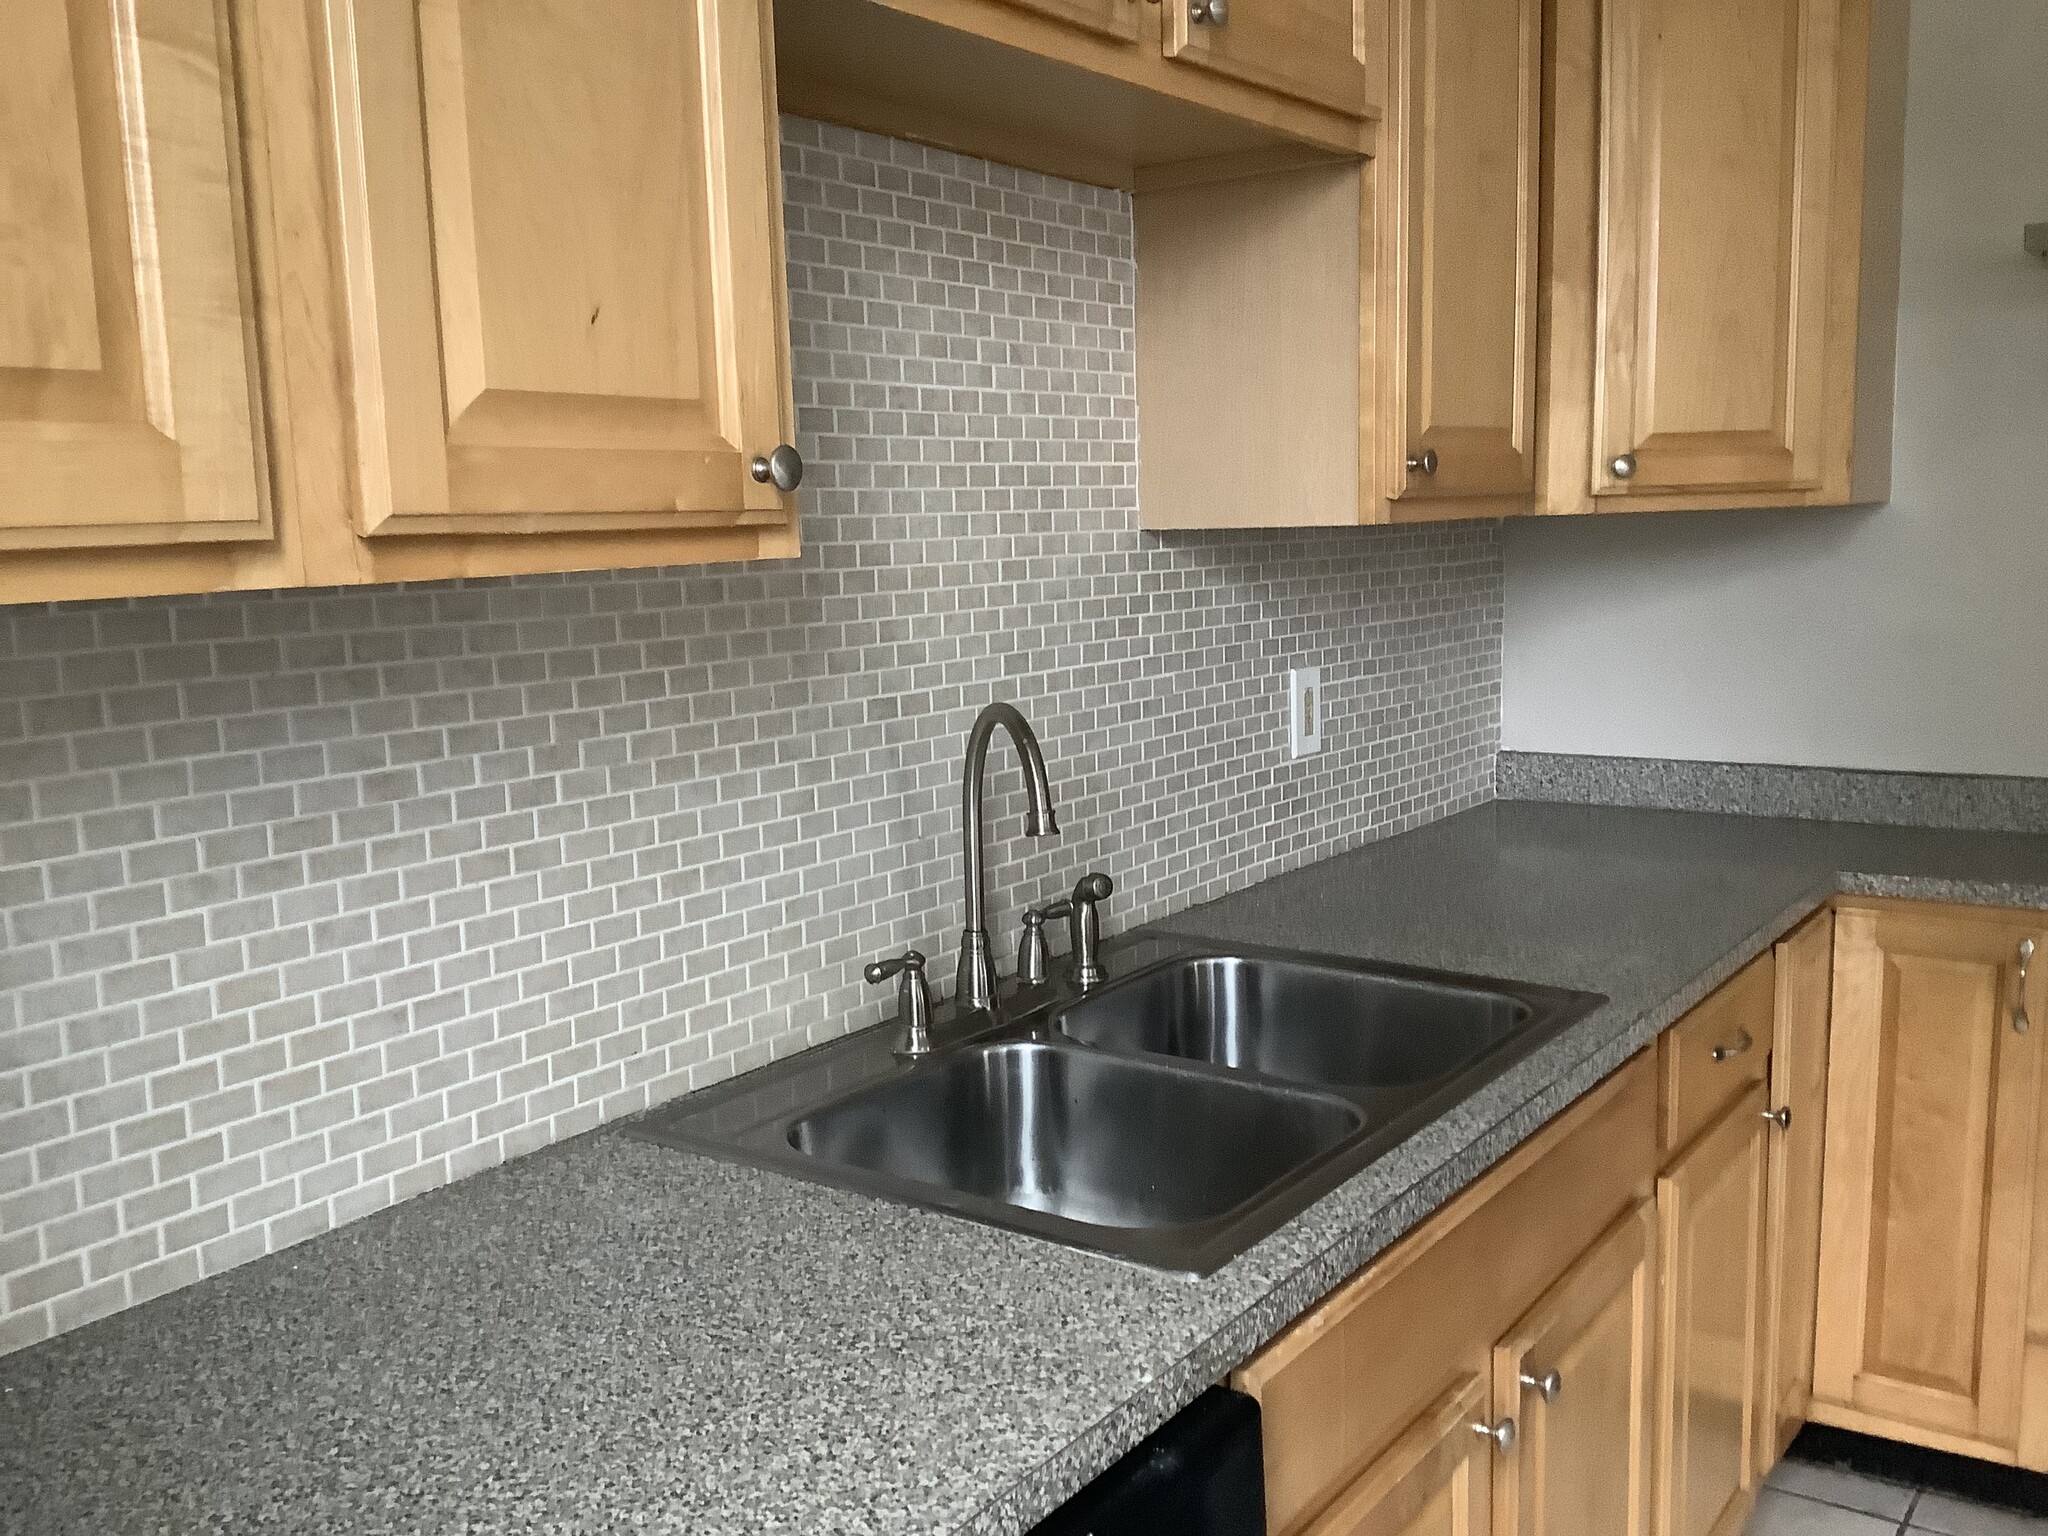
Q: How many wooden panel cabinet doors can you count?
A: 11